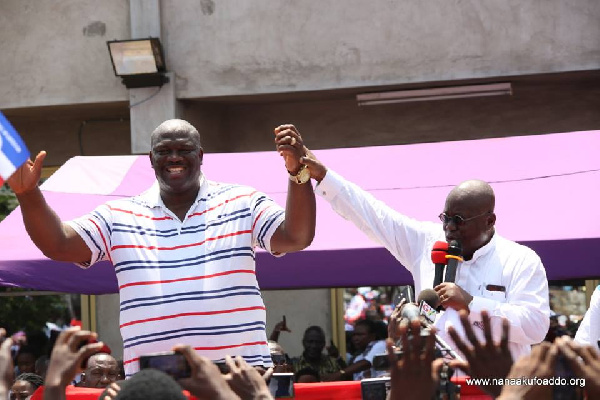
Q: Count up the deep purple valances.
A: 1